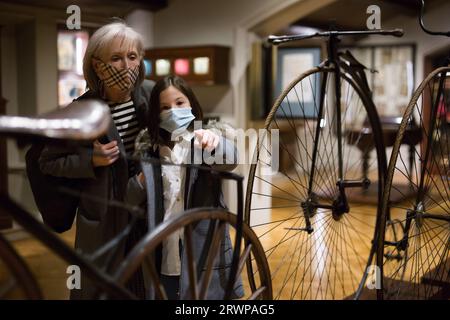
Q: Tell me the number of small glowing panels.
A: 4